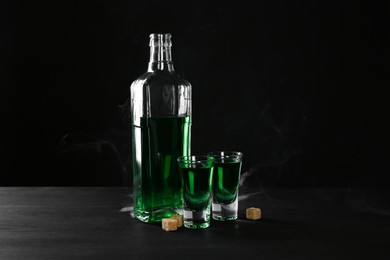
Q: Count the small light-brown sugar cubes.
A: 3